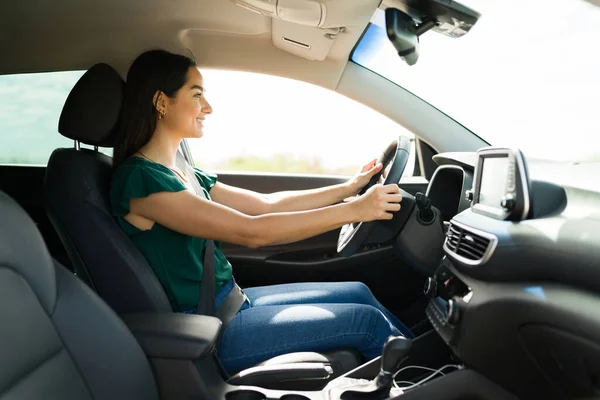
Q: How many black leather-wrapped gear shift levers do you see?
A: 1